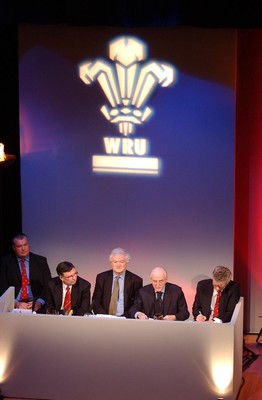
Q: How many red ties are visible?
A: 3